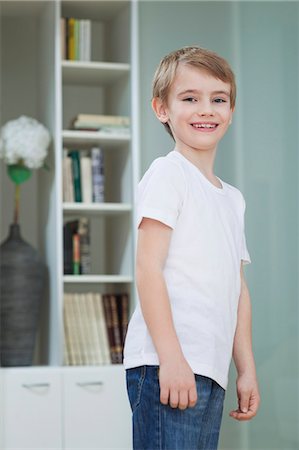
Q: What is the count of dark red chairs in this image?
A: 0